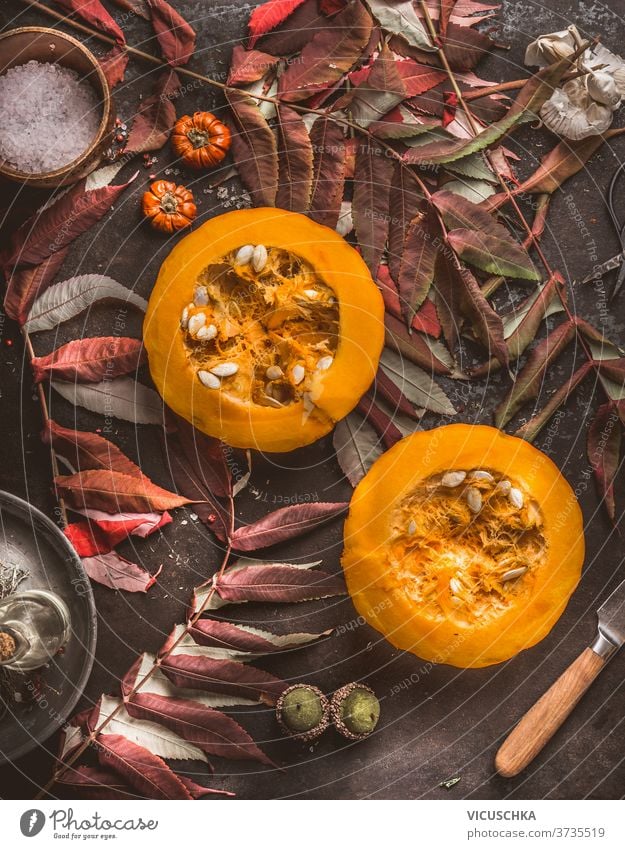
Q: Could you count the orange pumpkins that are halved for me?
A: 2